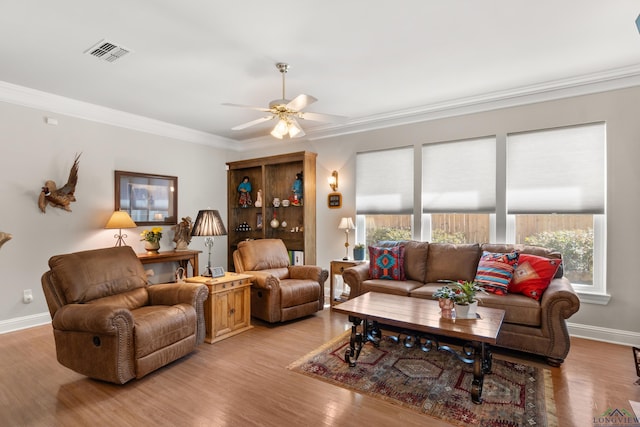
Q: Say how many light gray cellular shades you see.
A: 3